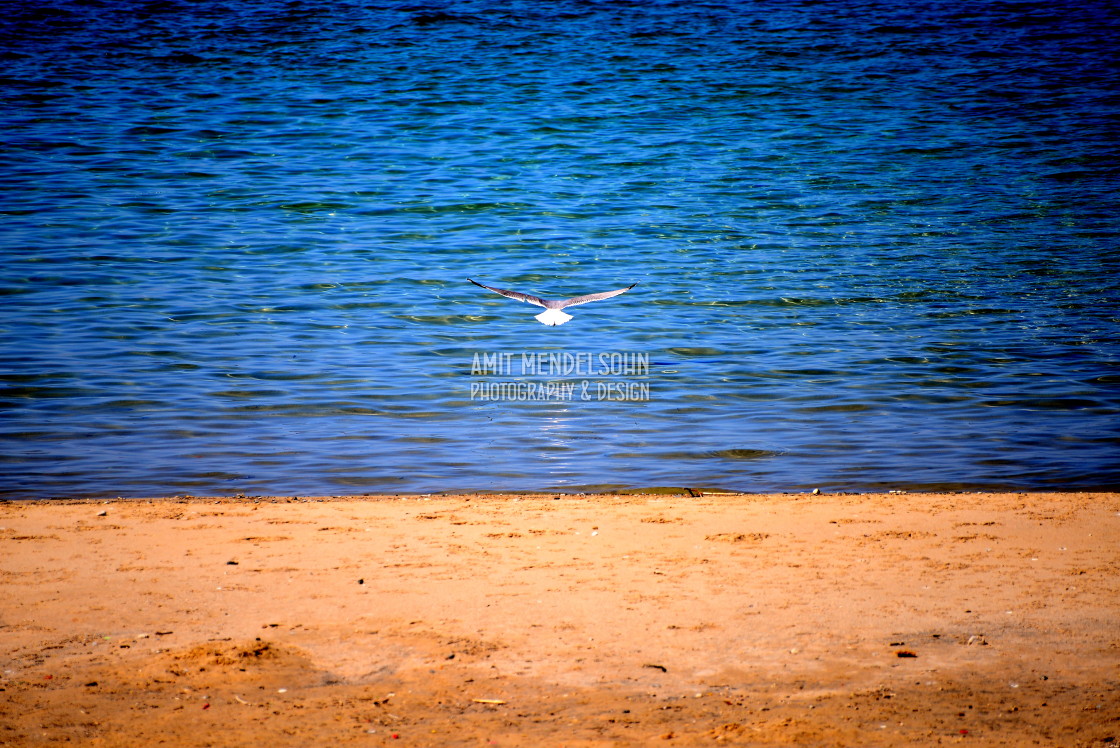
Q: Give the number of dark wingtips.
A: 2